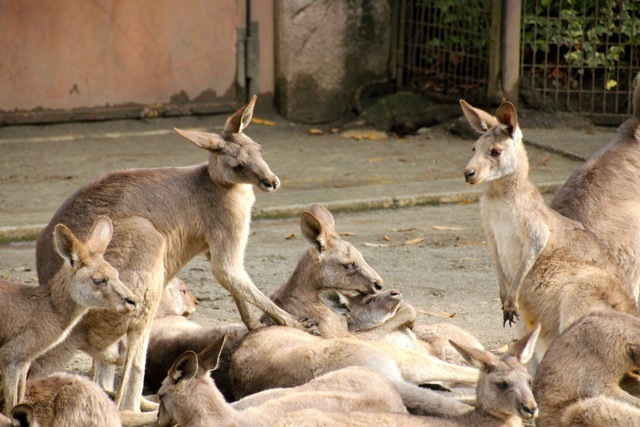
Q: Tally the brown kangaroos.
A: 11